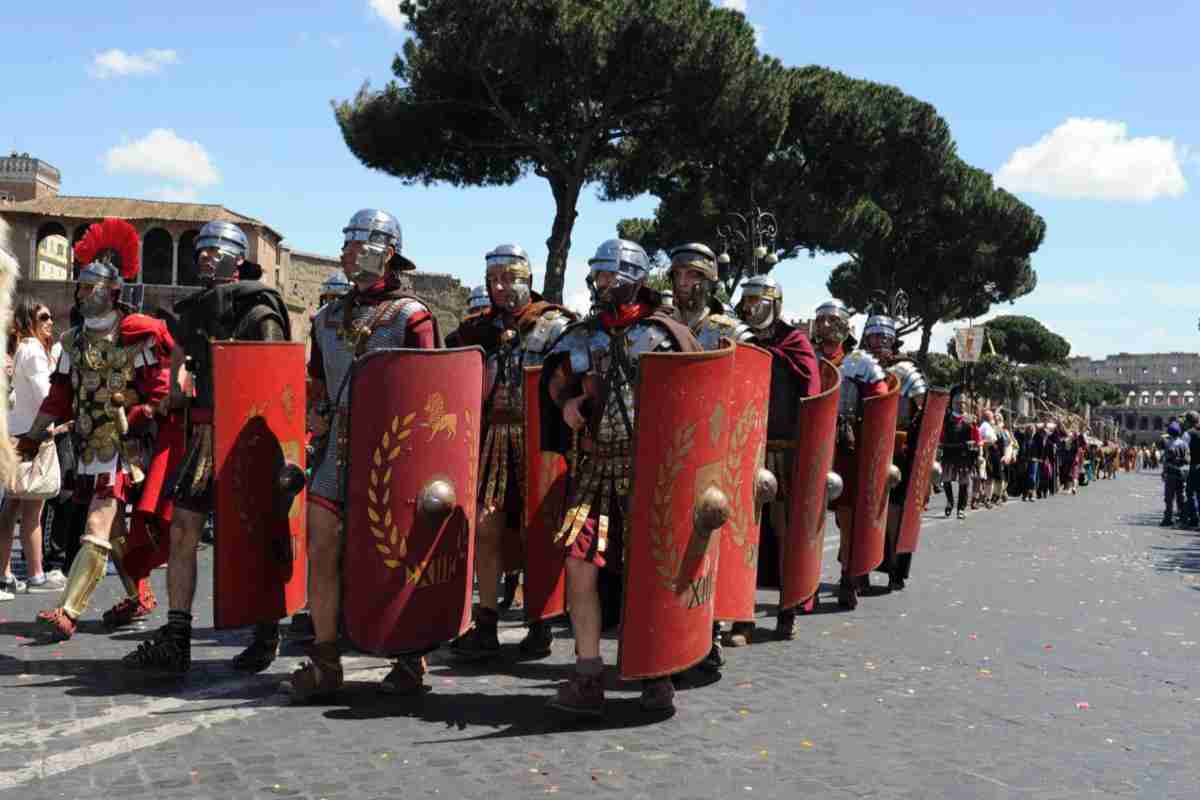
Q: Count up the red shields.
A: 8